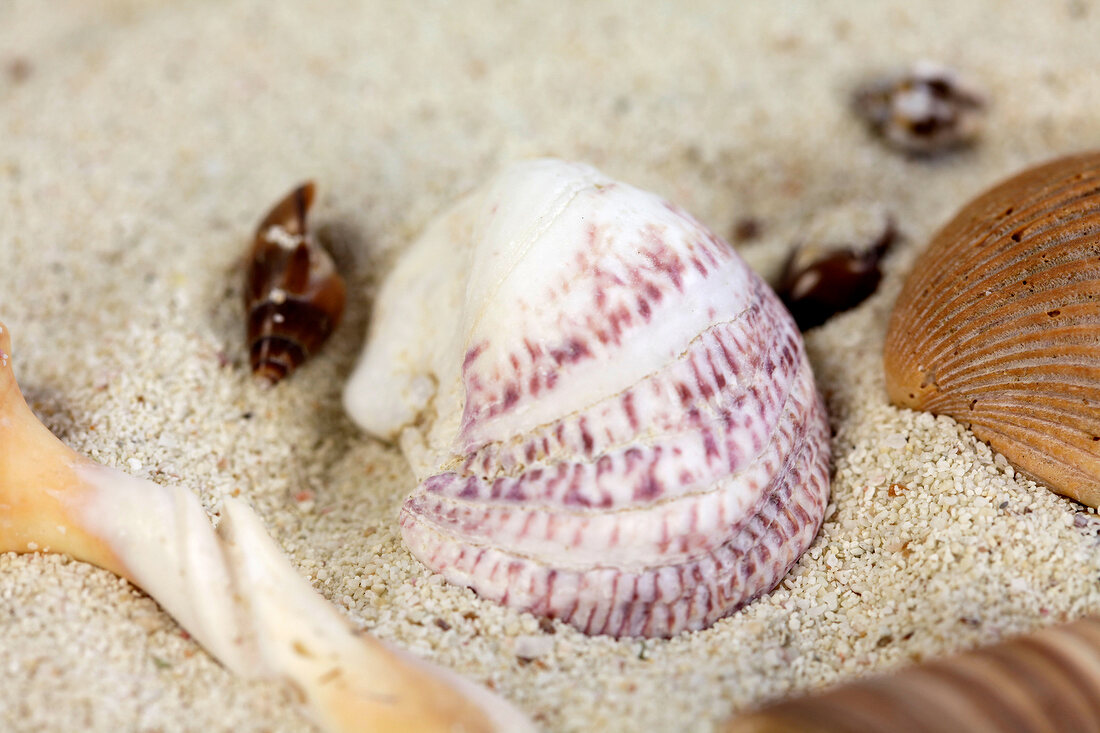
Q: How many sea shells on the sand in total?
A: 7